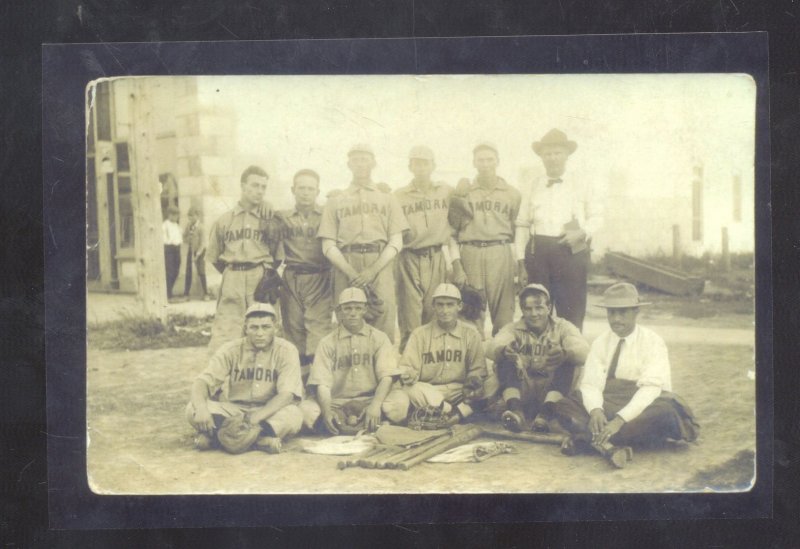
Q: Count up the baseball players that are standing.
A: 5